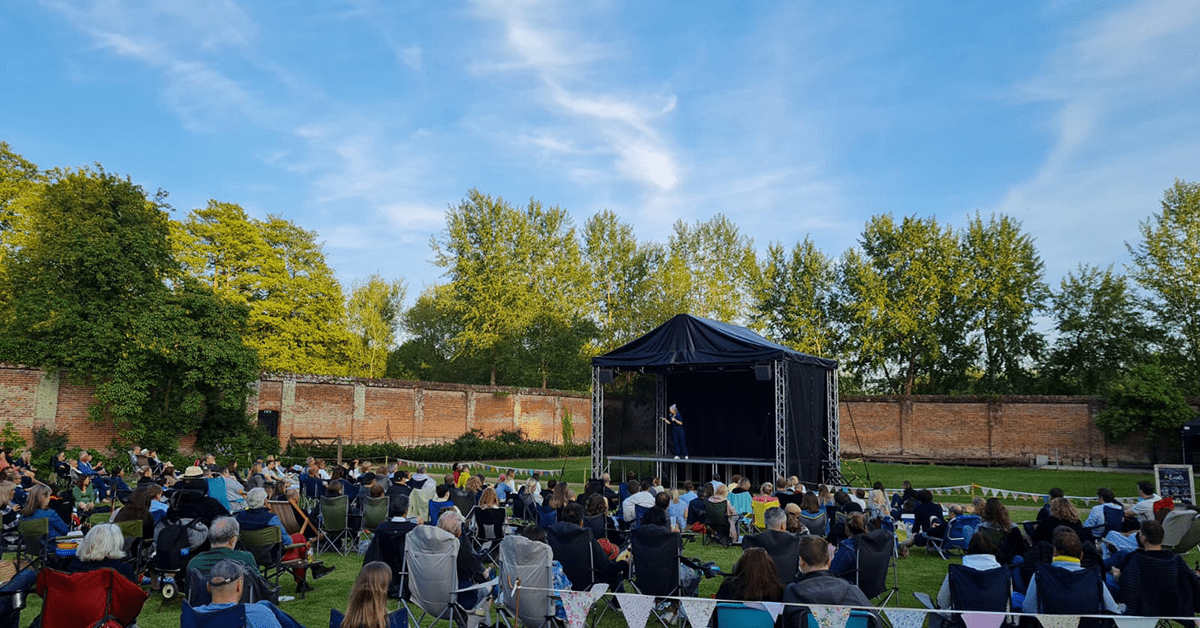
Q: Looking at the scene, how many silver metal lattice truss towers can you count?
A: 4